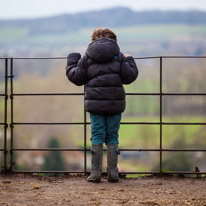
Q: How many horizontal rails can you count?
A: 5